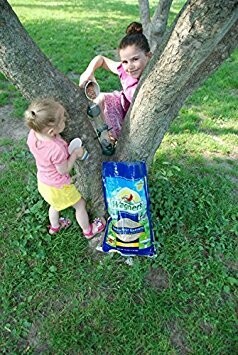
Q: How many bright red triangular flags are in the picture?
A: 0